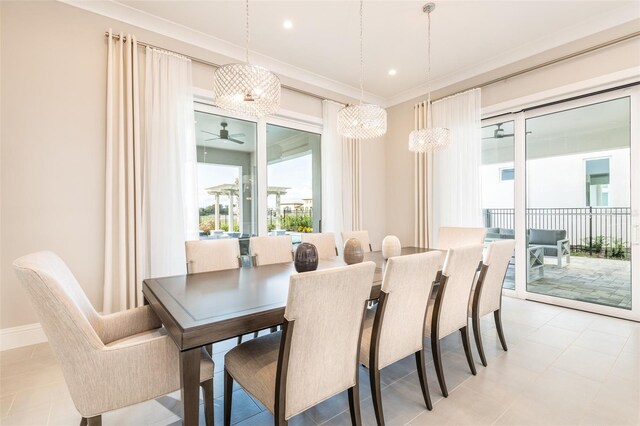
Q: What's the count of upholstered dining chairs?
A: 10